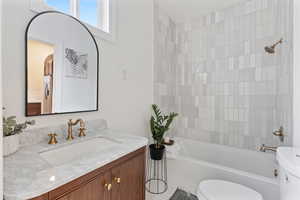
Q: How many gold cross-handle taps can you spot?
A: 2